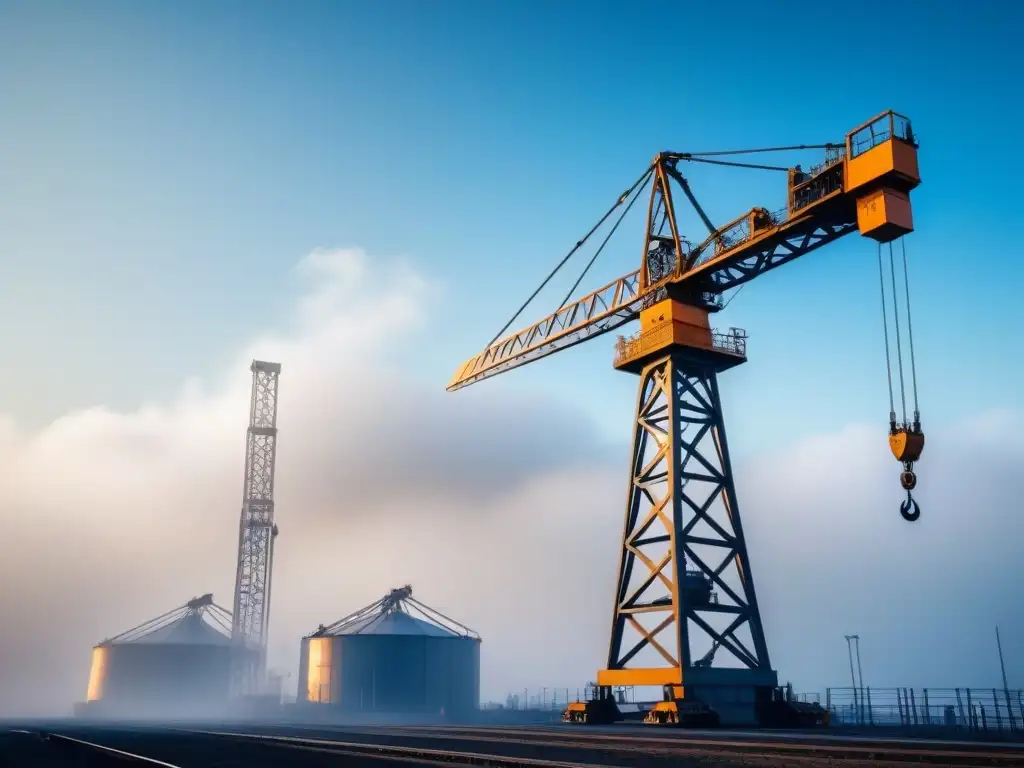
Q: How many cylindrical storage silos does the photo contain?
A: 2